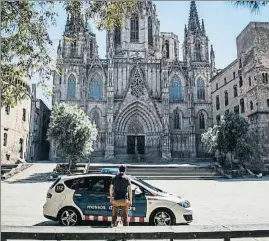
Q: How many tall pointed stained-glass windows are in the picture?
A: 4